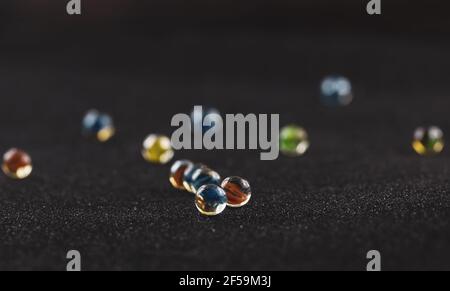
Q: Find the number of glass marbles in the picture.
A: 12